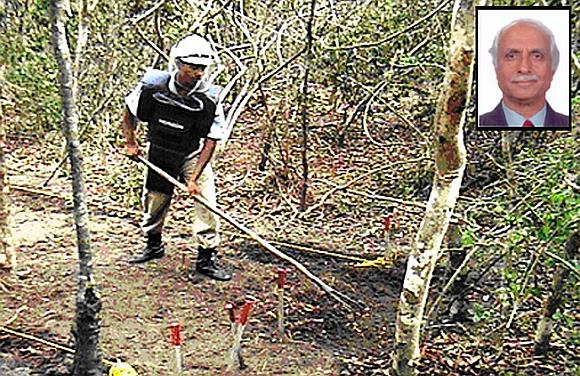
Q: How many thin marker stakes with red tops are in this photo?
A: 5